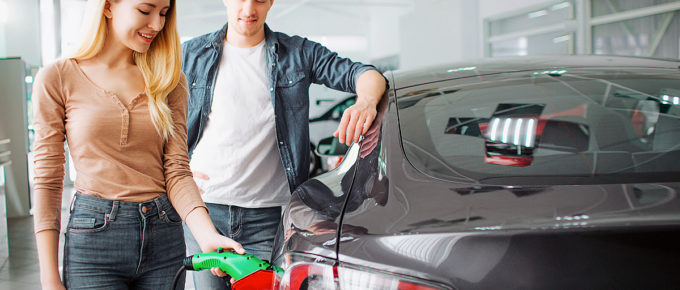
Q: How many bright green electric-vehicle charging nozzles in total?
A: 1